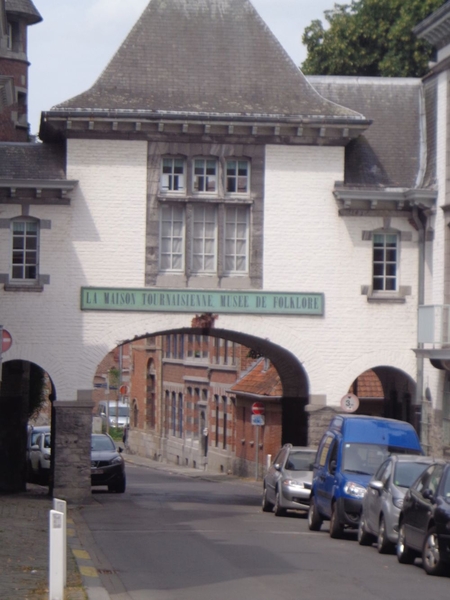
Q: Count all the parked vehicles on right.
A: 4